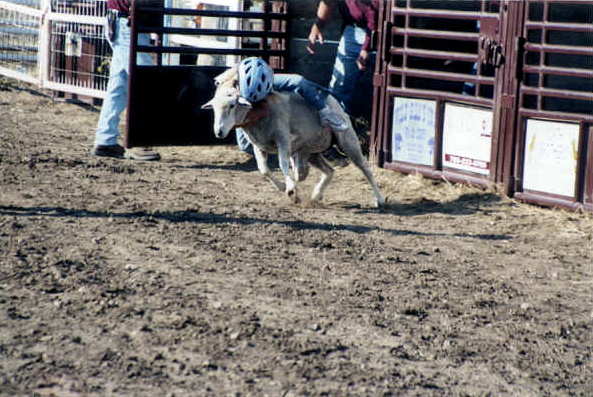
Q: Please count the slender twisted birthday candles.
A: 0